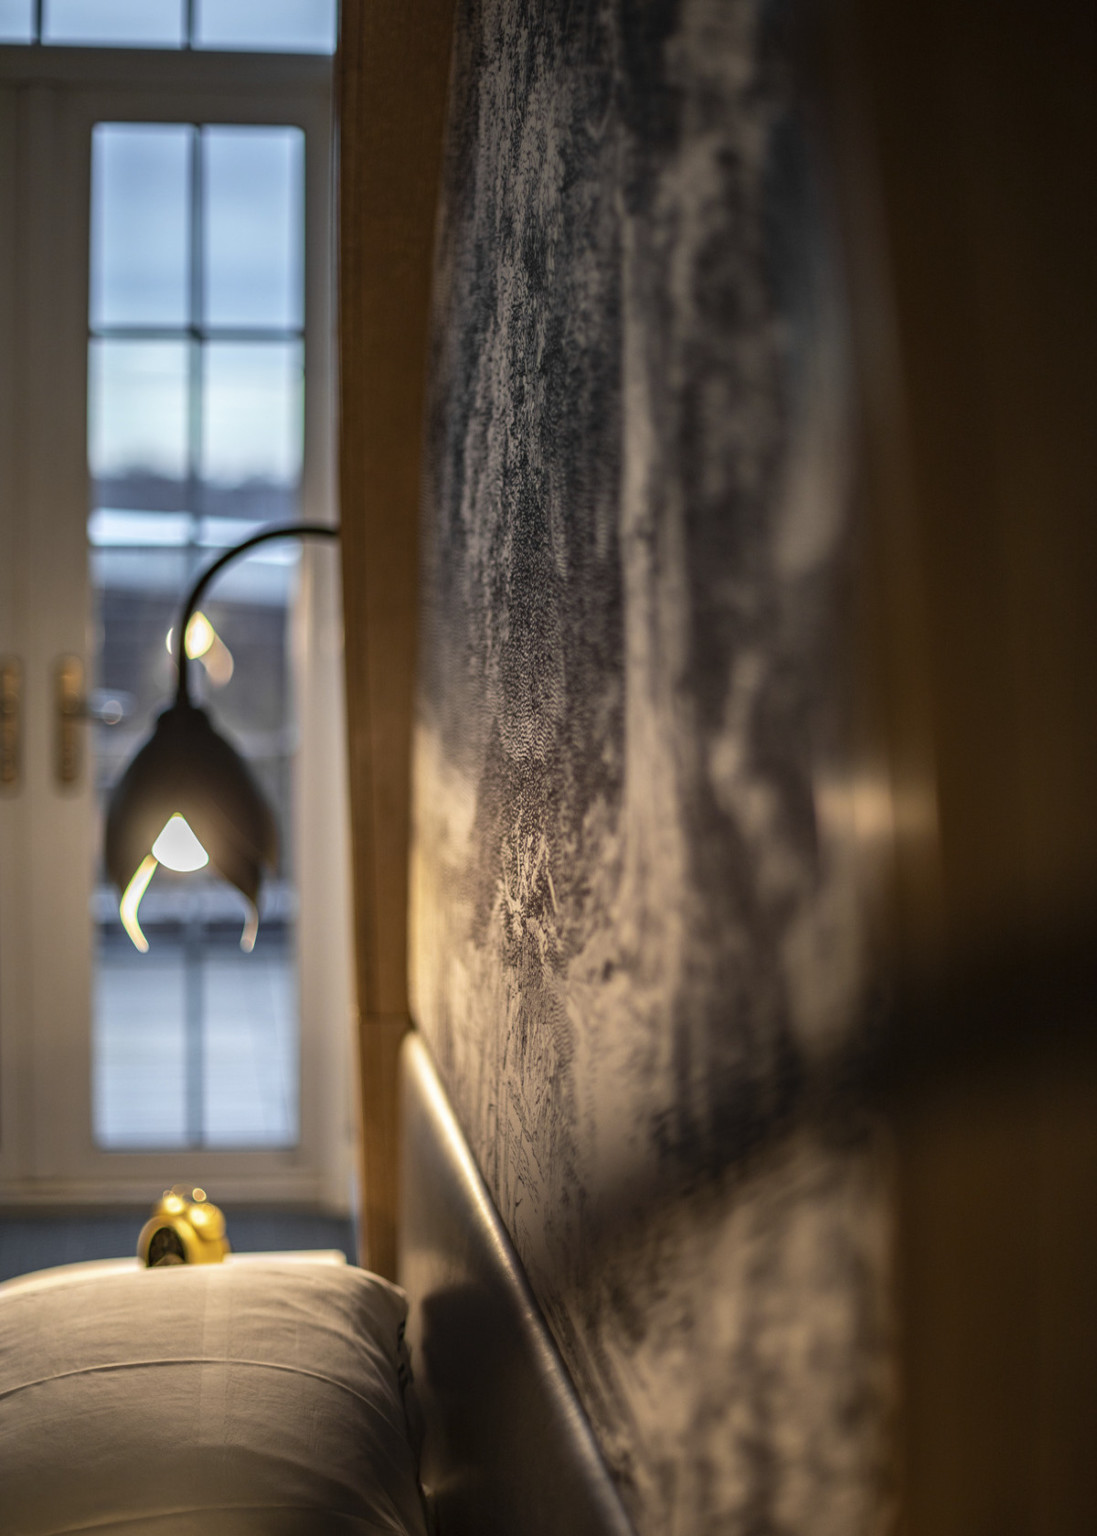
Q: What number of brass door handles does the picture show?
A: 2